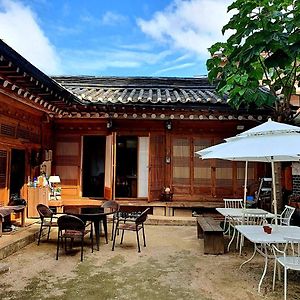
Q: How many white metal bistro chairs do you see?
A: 4